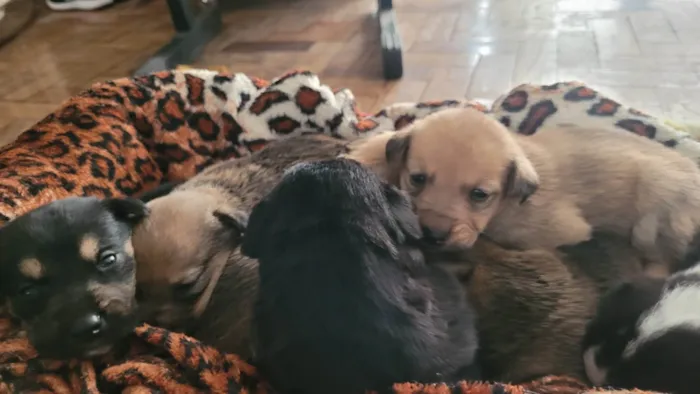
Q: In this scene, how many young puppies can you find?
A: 6